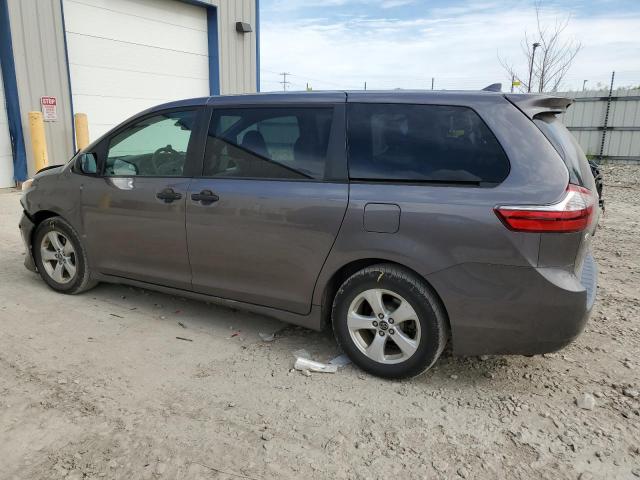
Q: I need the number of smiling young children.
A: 0